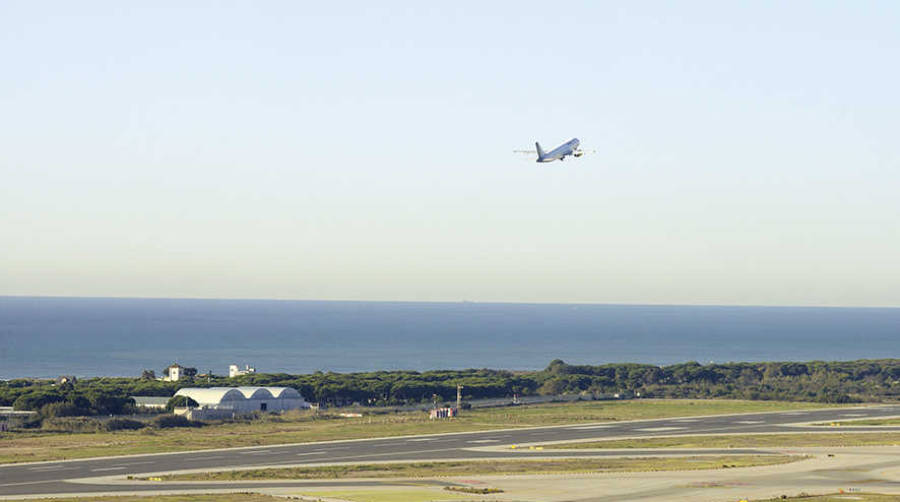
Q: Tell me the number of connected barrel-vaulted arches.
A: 3